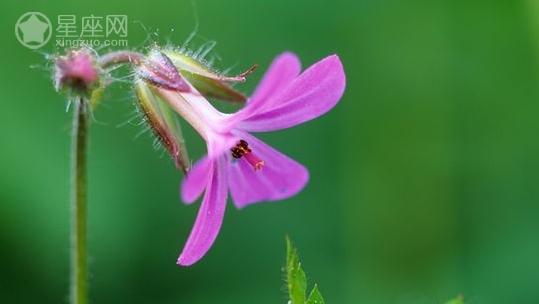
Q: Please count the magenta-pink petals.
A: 5